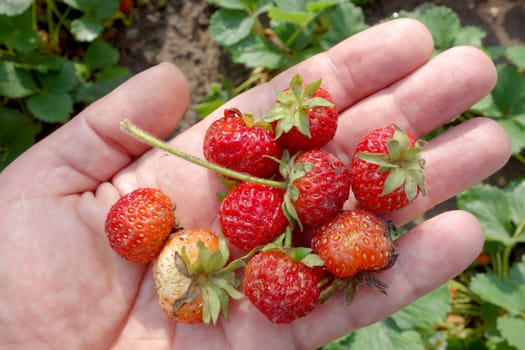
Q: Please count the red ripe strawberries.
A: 8